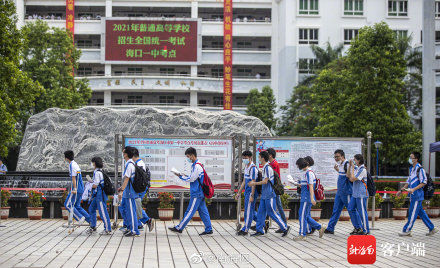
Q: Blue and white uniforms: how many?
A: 12